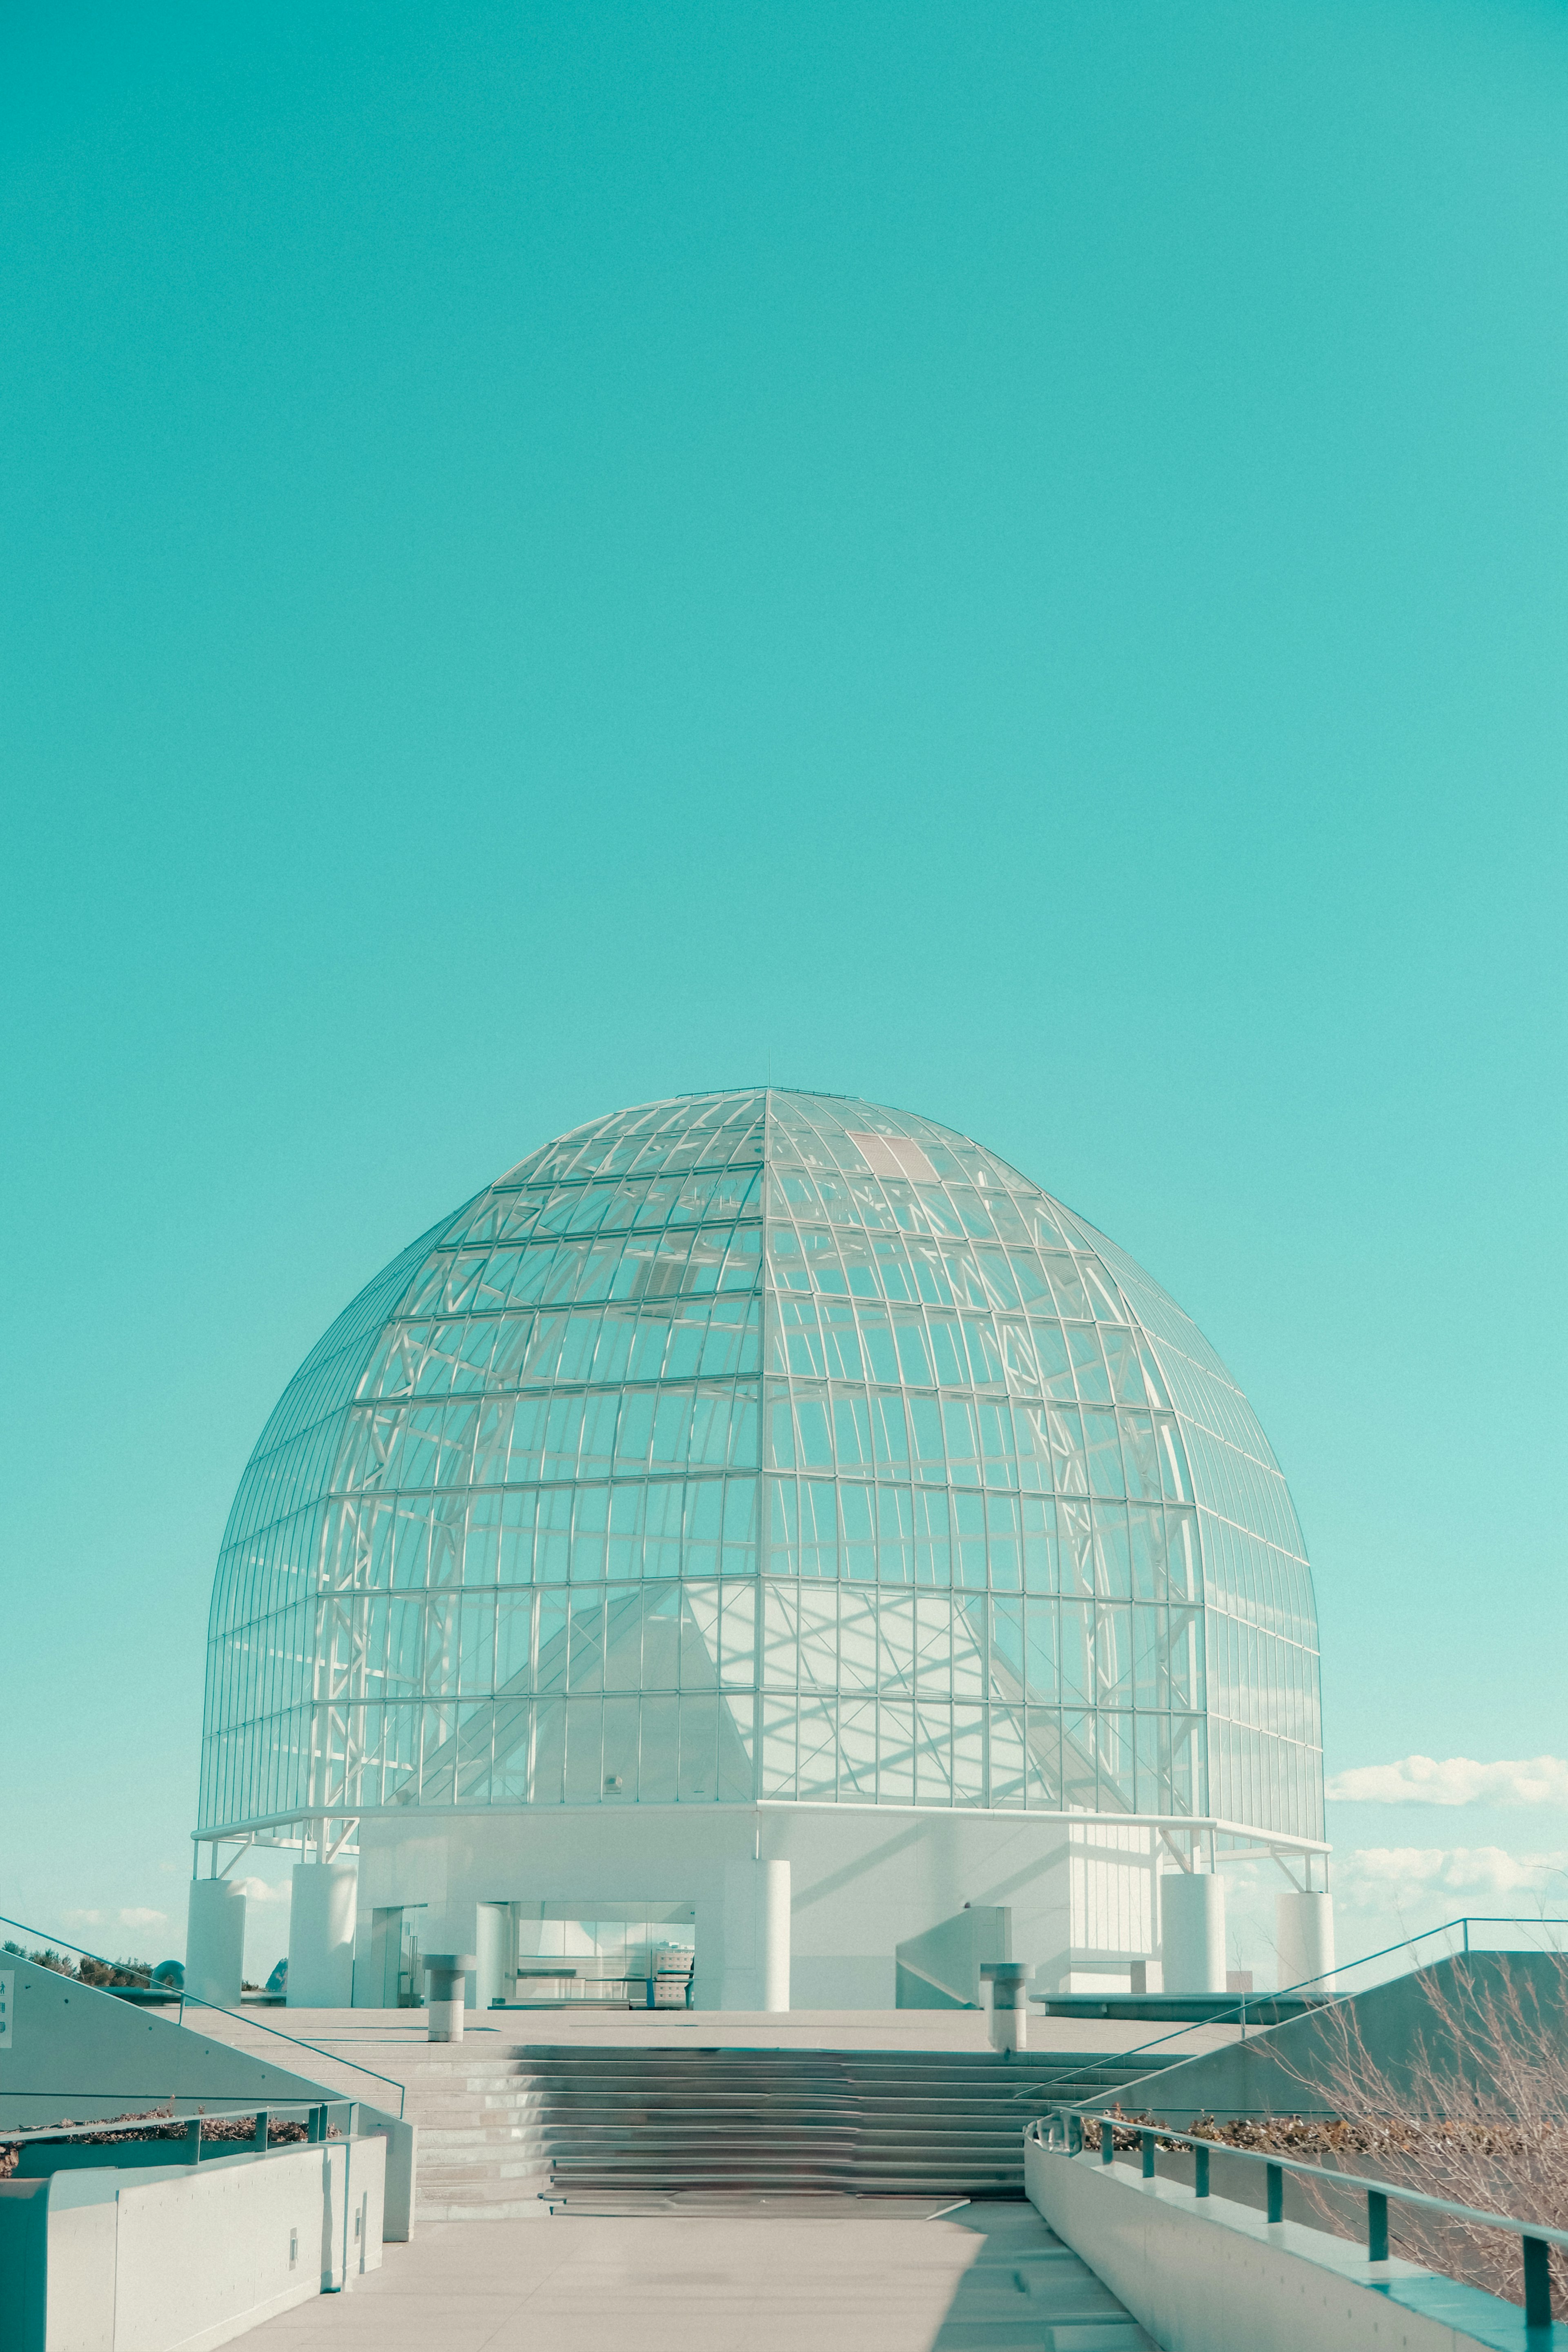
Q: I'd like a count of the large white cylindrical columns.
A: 5